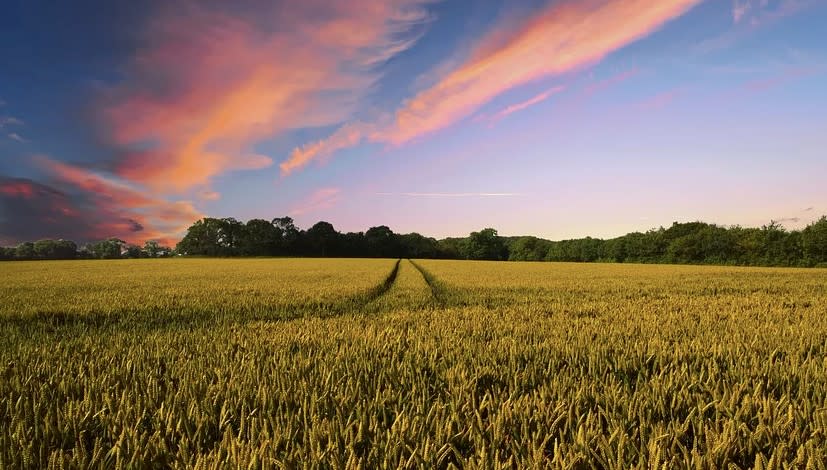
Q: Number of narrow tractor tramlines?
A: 2